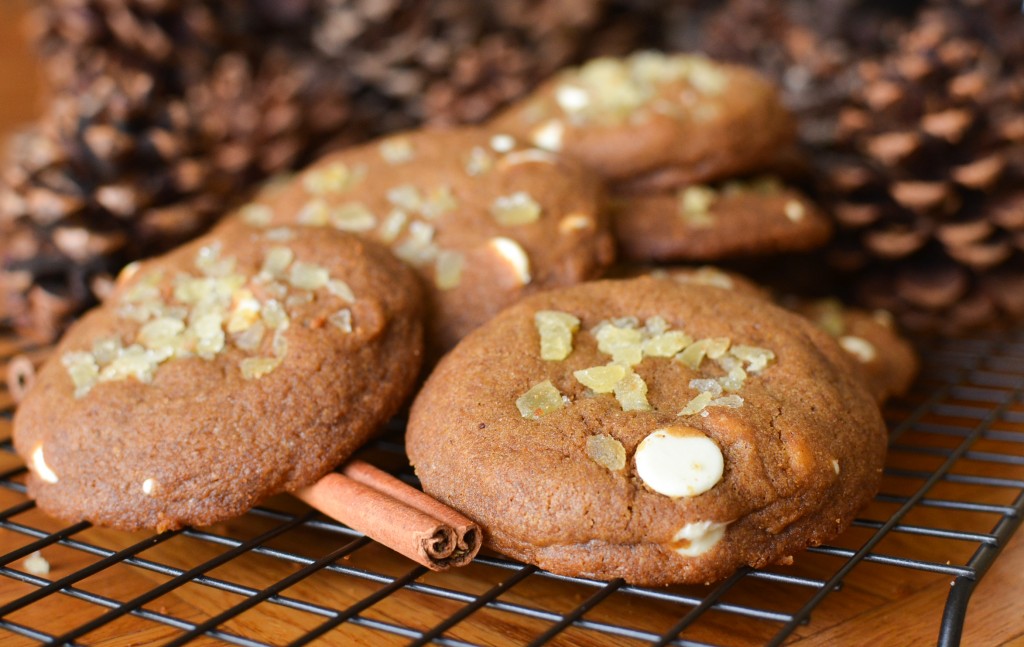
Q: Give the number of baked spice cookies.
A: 7